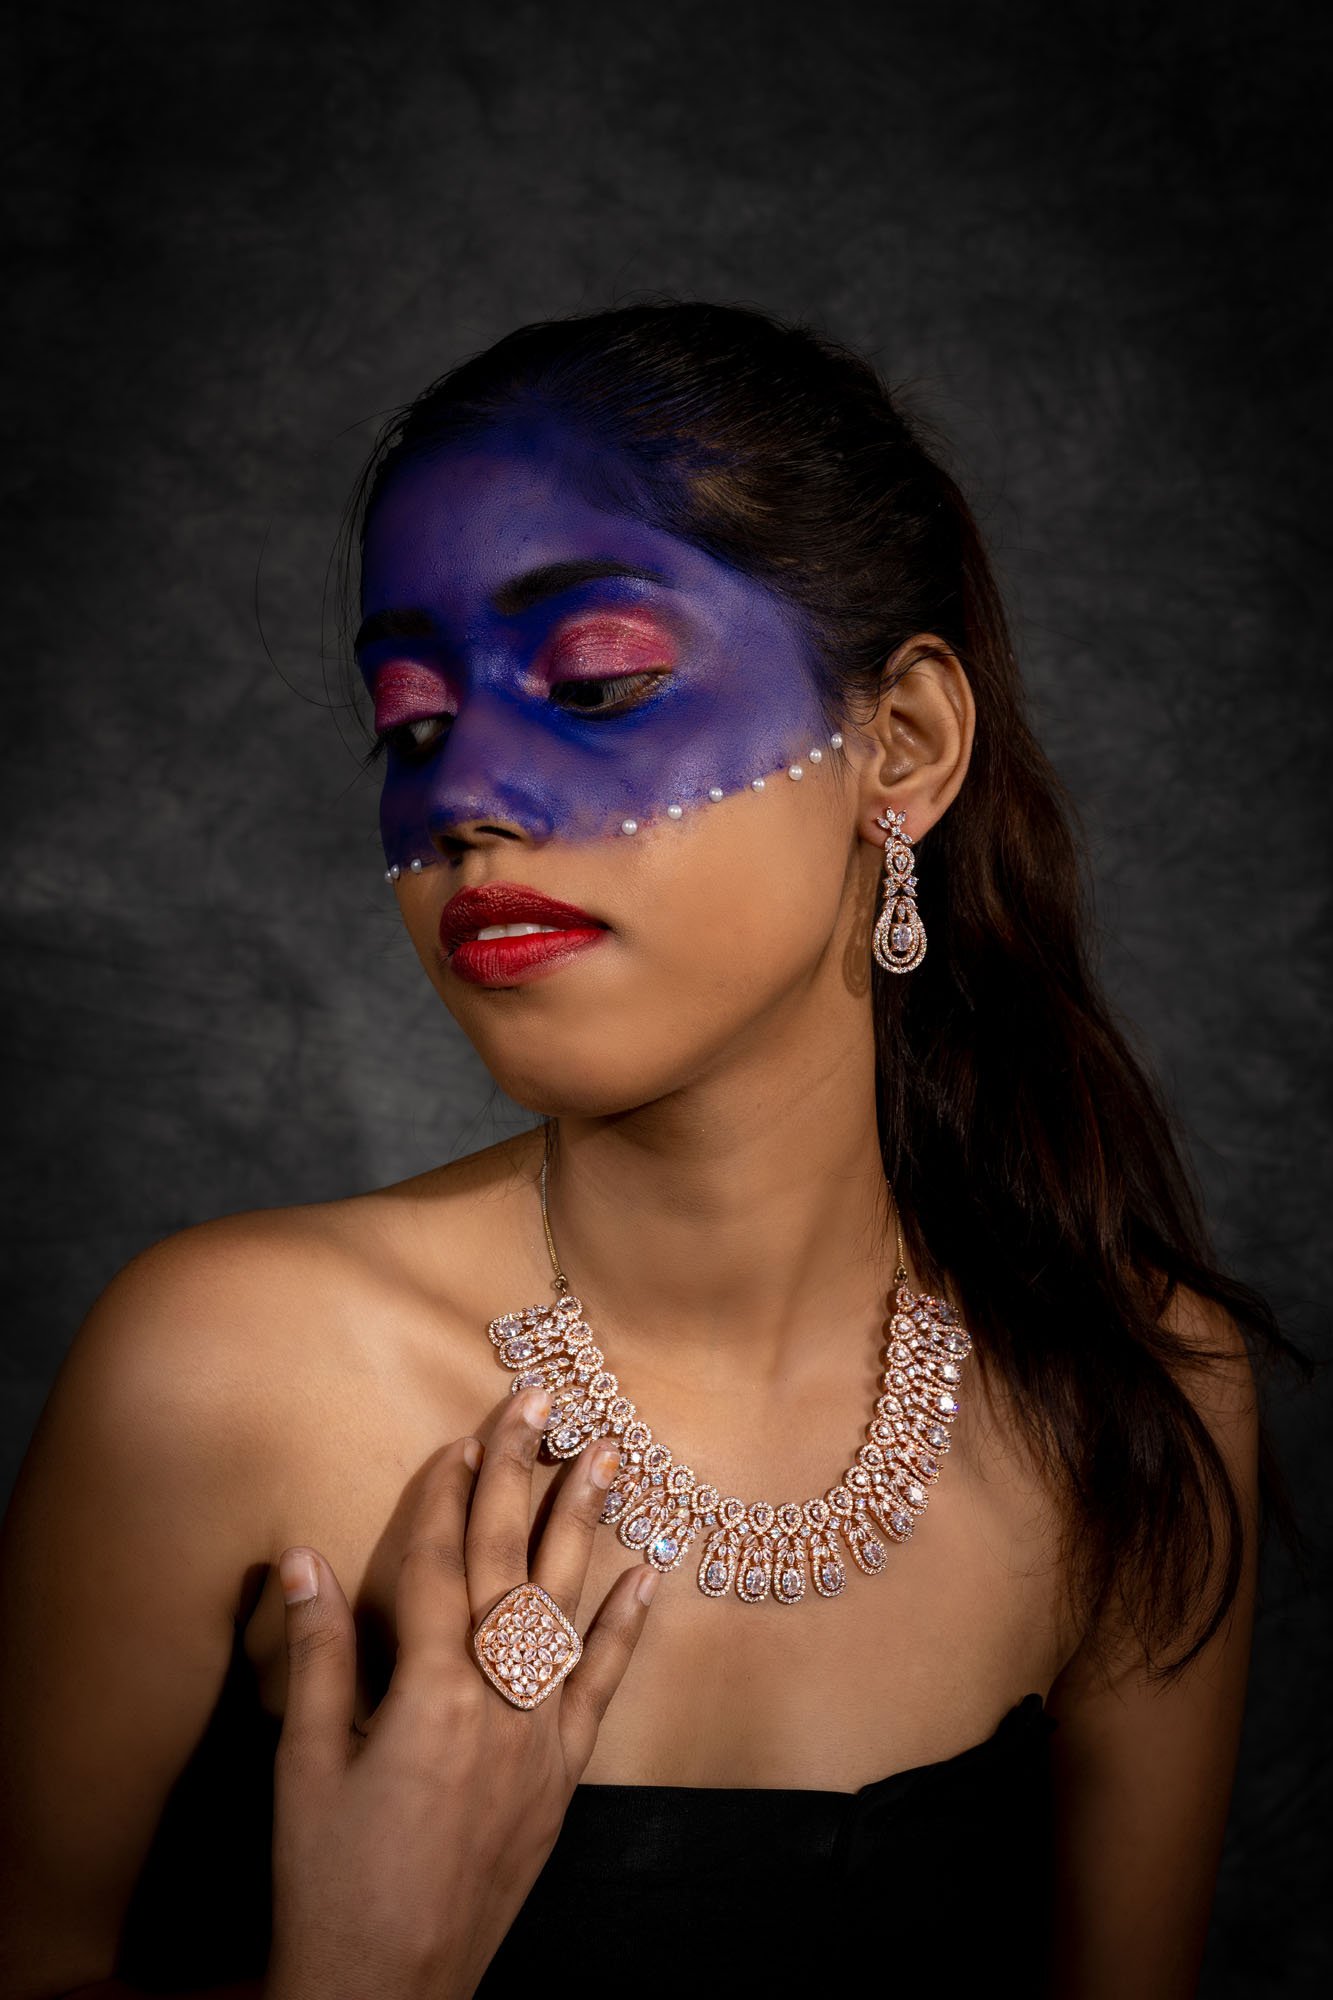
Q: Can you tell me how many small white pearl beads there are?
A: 10